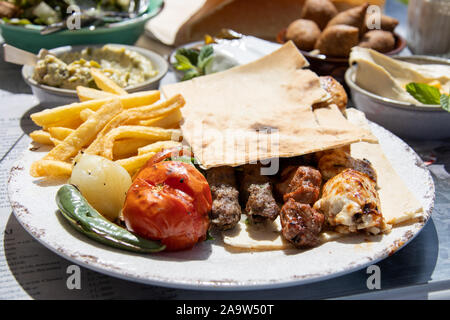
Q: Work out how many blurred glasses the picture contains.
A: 1